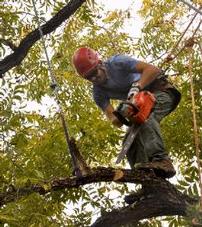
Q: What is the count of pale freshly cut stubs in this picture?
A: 1